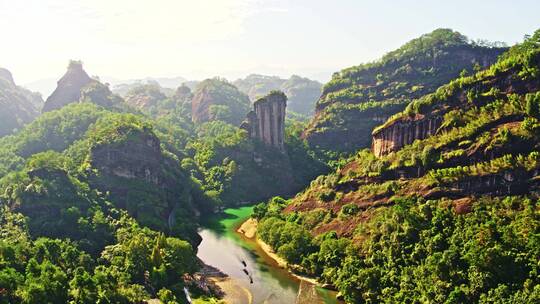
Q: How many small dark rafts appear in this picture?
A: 3